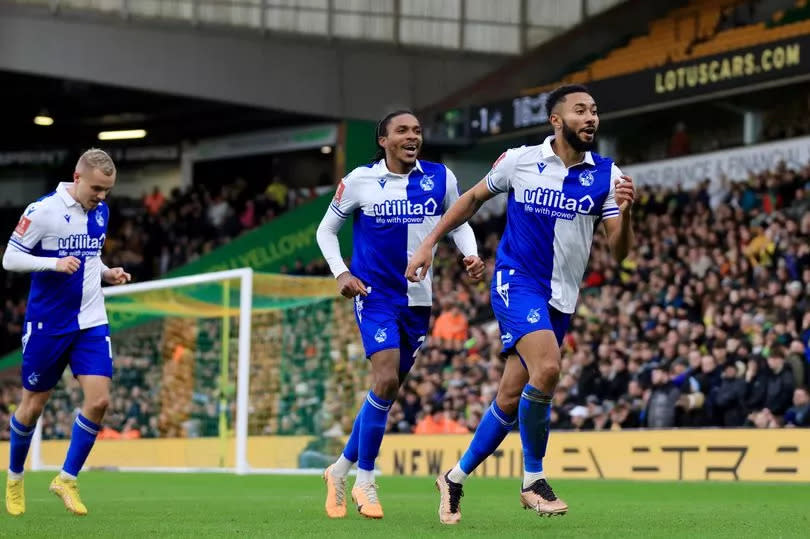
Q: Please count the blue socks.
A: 6